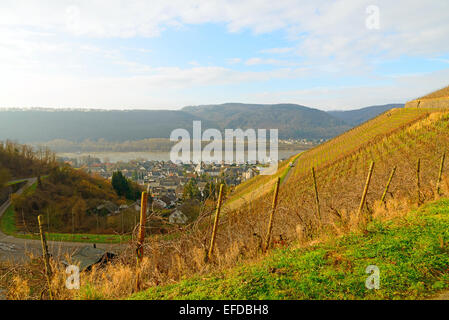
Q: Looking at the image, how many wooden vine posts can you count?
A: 9